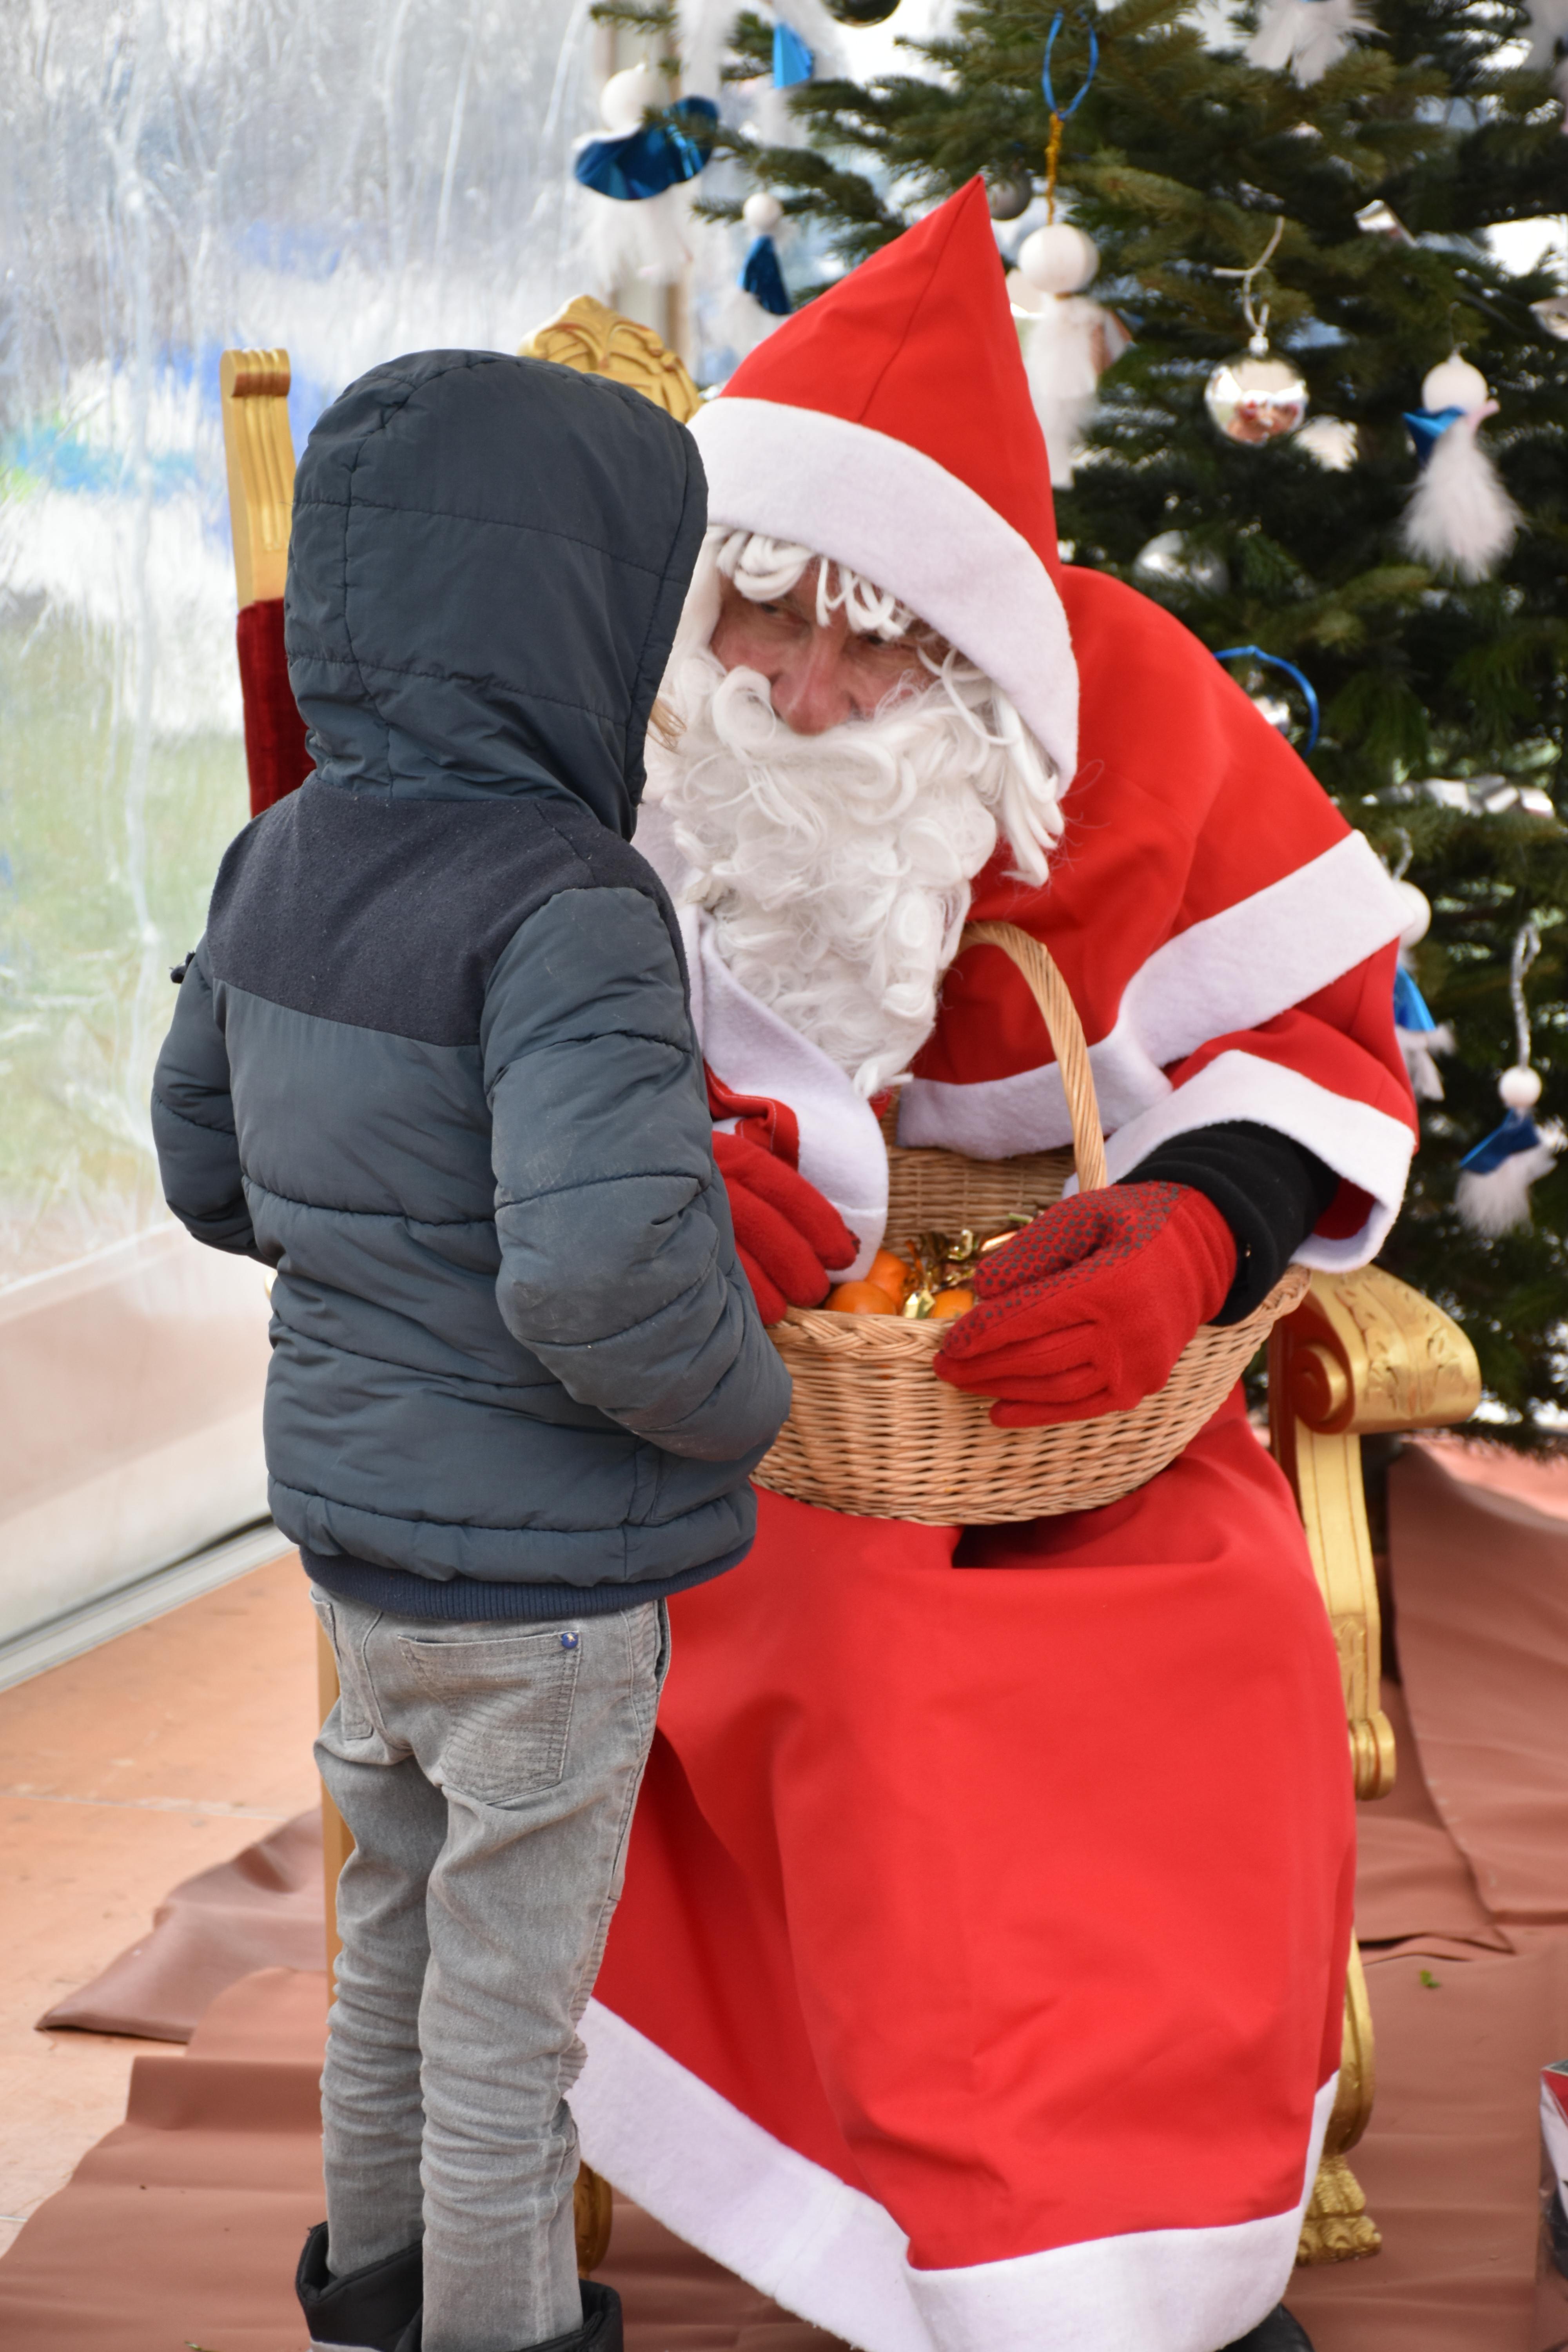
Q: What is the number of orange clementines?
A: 3